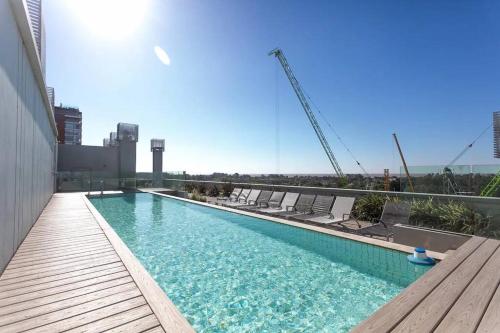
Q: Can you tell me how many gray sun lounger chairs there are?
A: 10